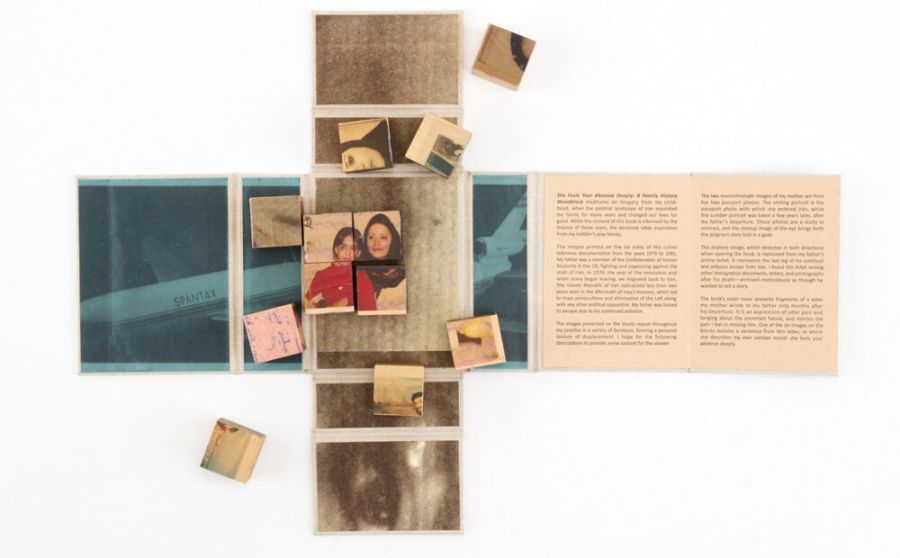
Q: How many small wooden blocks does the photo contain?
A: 12